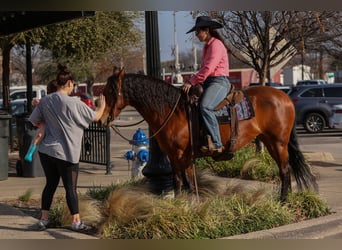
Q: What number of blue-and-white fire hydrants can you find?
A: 1